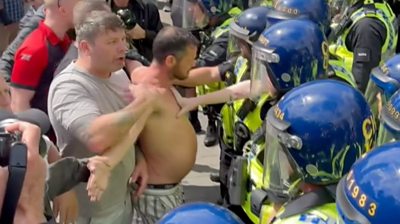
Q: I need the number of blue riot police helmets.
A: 9